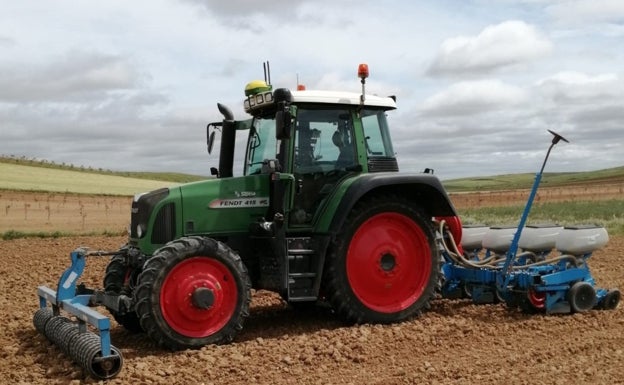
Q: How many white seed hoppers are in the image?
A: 4